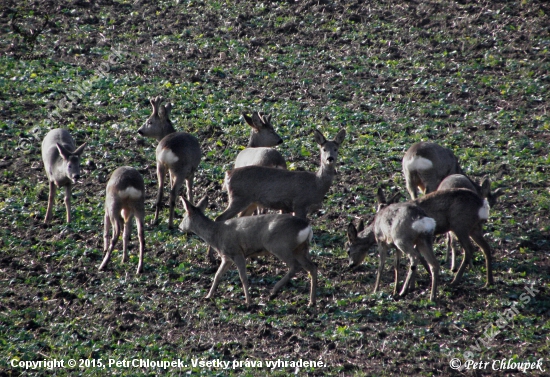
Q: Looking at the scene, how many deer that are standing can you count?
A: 10